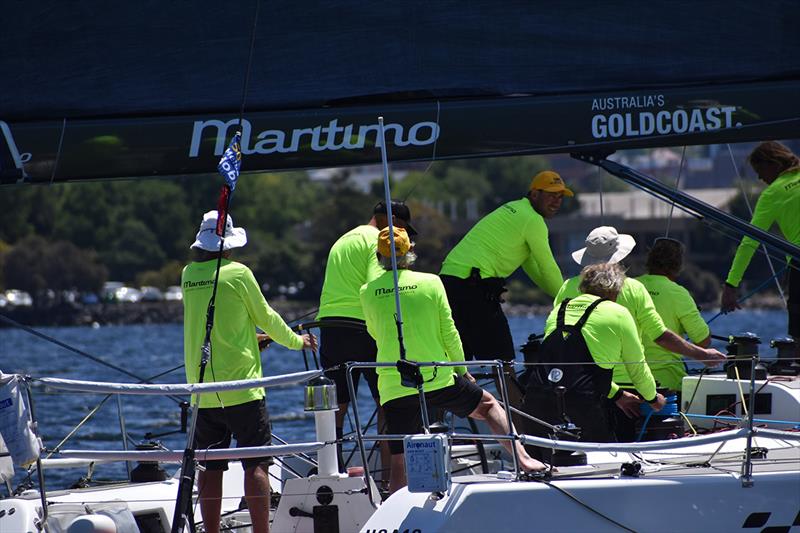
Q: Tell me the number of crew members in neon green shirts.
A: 8